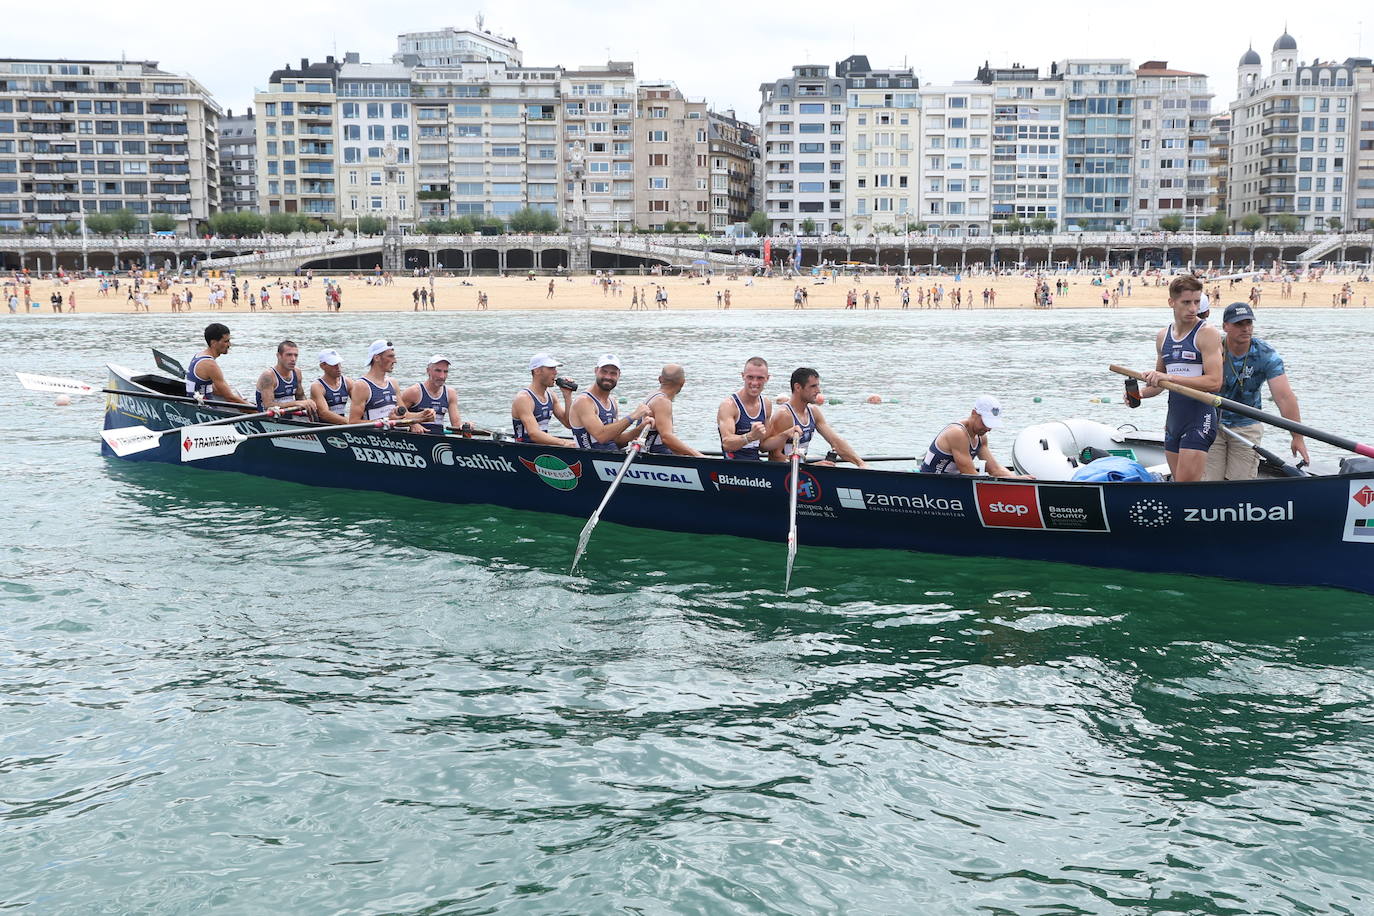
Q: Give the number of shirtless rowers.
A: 0